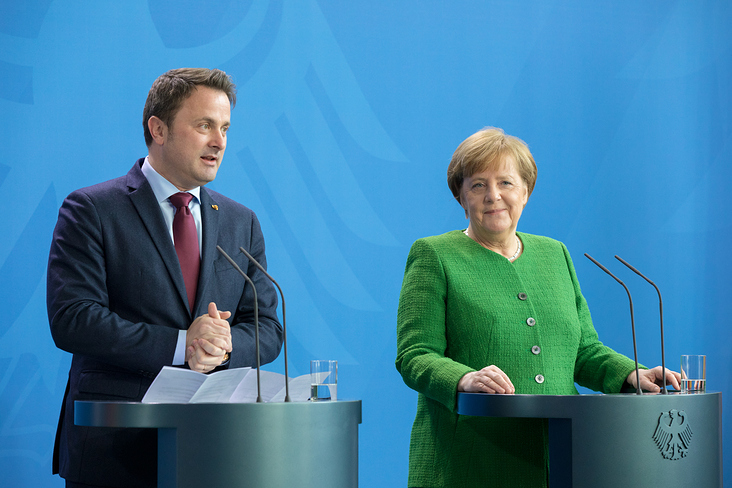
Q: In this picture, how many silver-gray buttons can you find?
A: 4